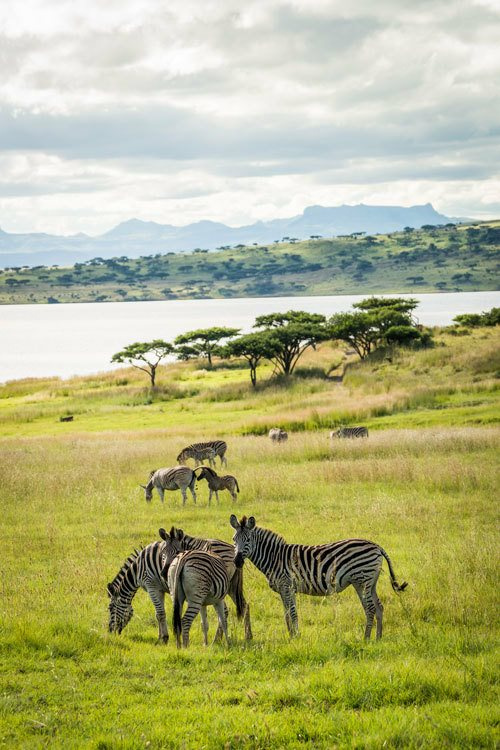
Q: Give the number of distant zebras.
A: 6